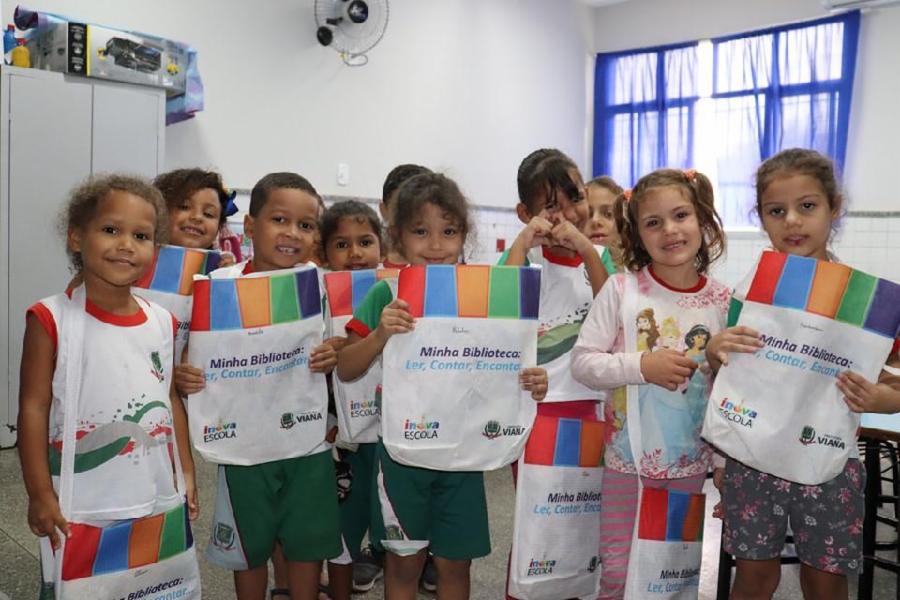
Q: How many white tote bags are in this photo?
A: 8